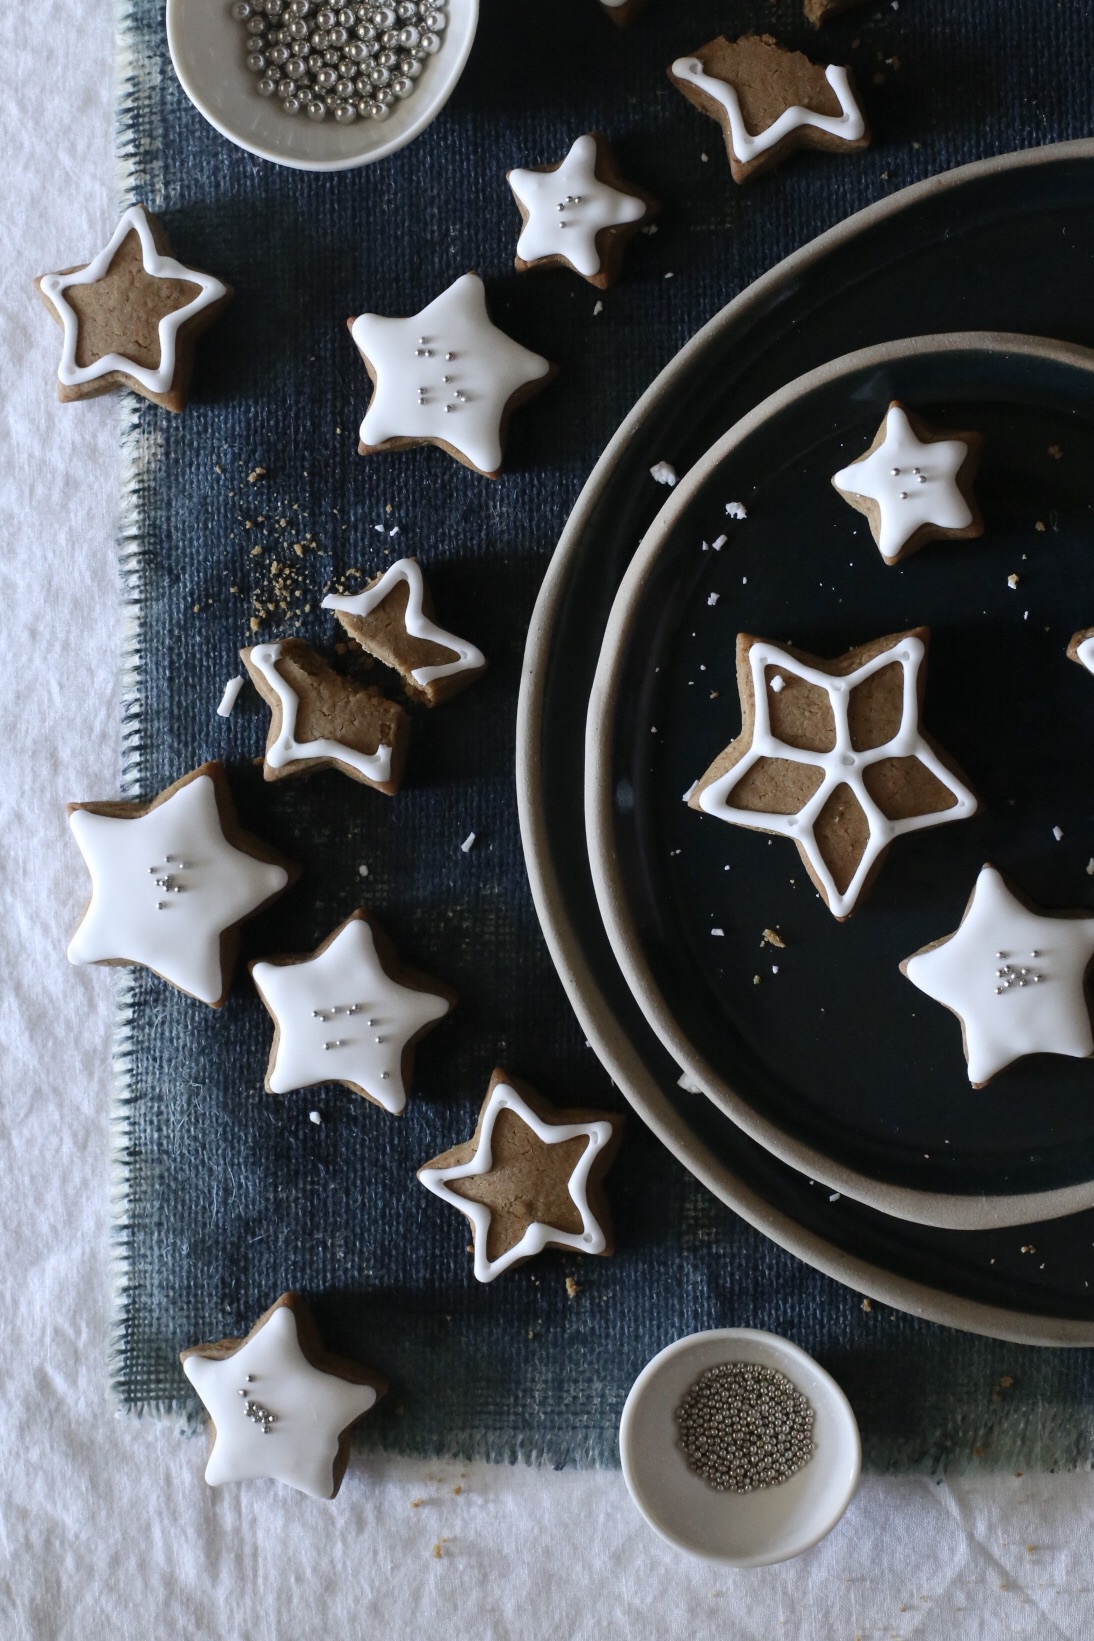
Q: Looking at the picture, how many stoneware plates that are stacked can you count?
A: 2